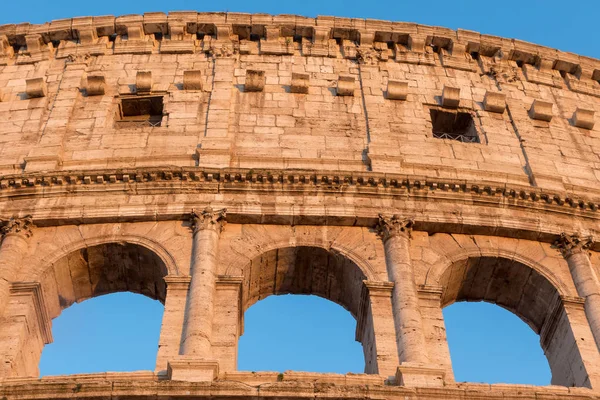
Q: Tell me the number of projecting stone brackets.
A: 12